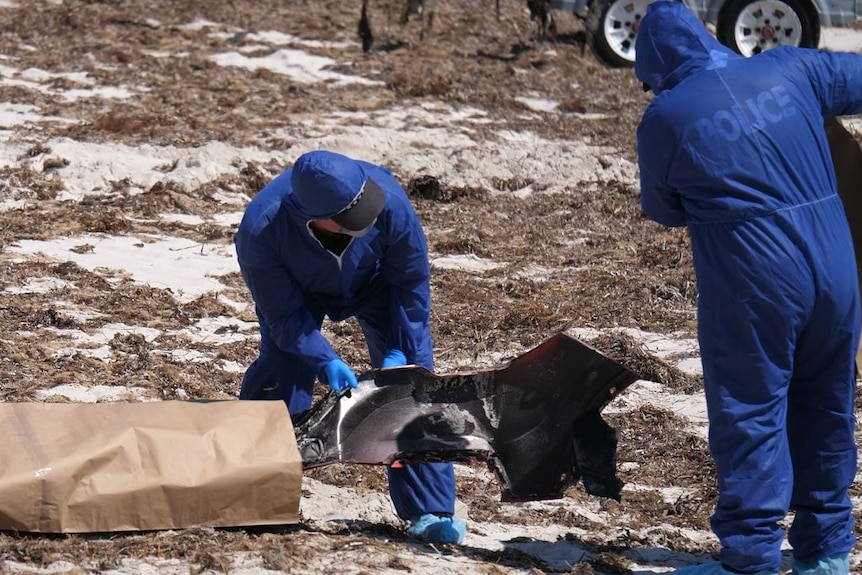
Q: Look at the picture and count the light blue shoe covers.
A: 3